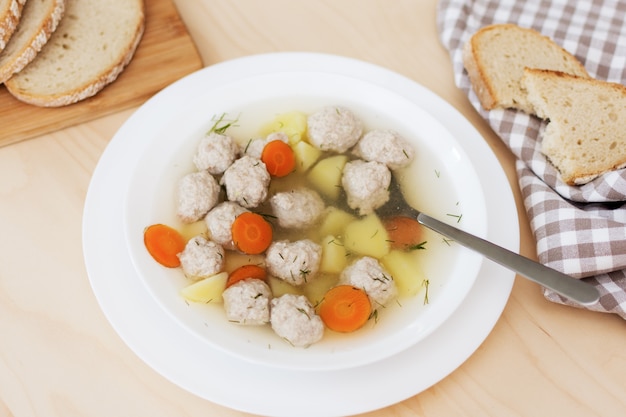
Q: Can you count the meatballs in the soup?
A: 14